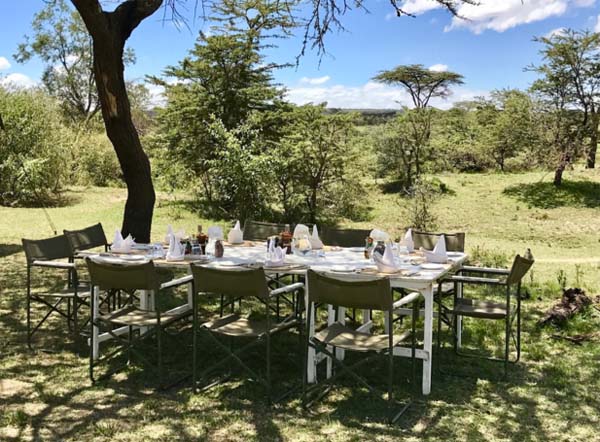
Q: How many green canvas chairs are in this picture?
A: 9